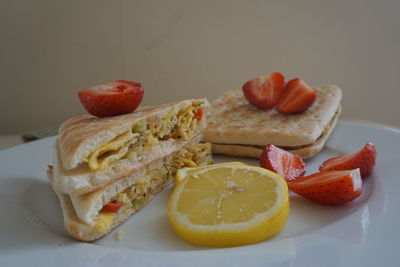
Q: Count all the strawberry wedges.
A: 6